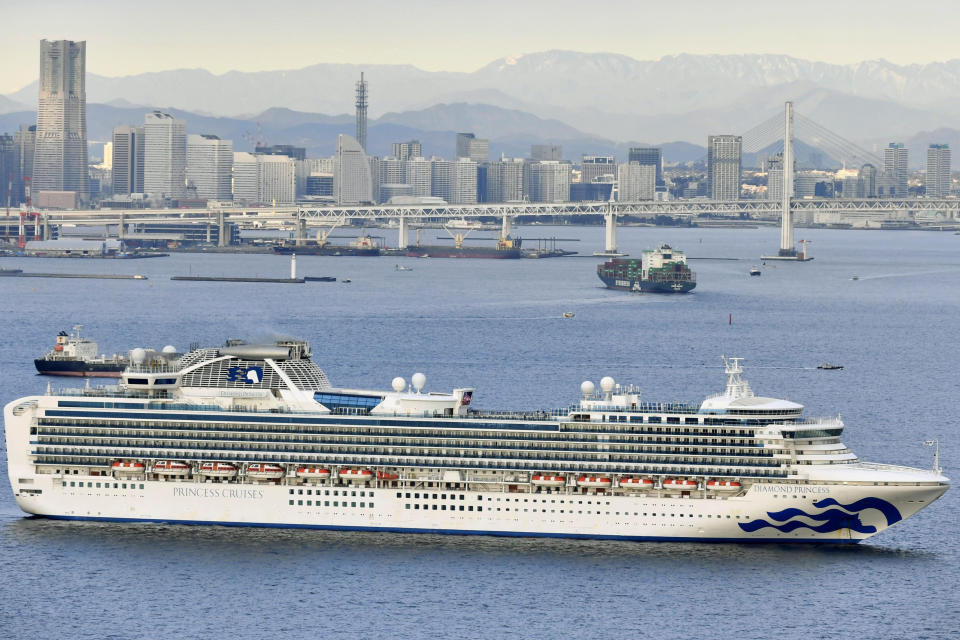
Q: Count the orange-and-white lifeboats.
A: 11